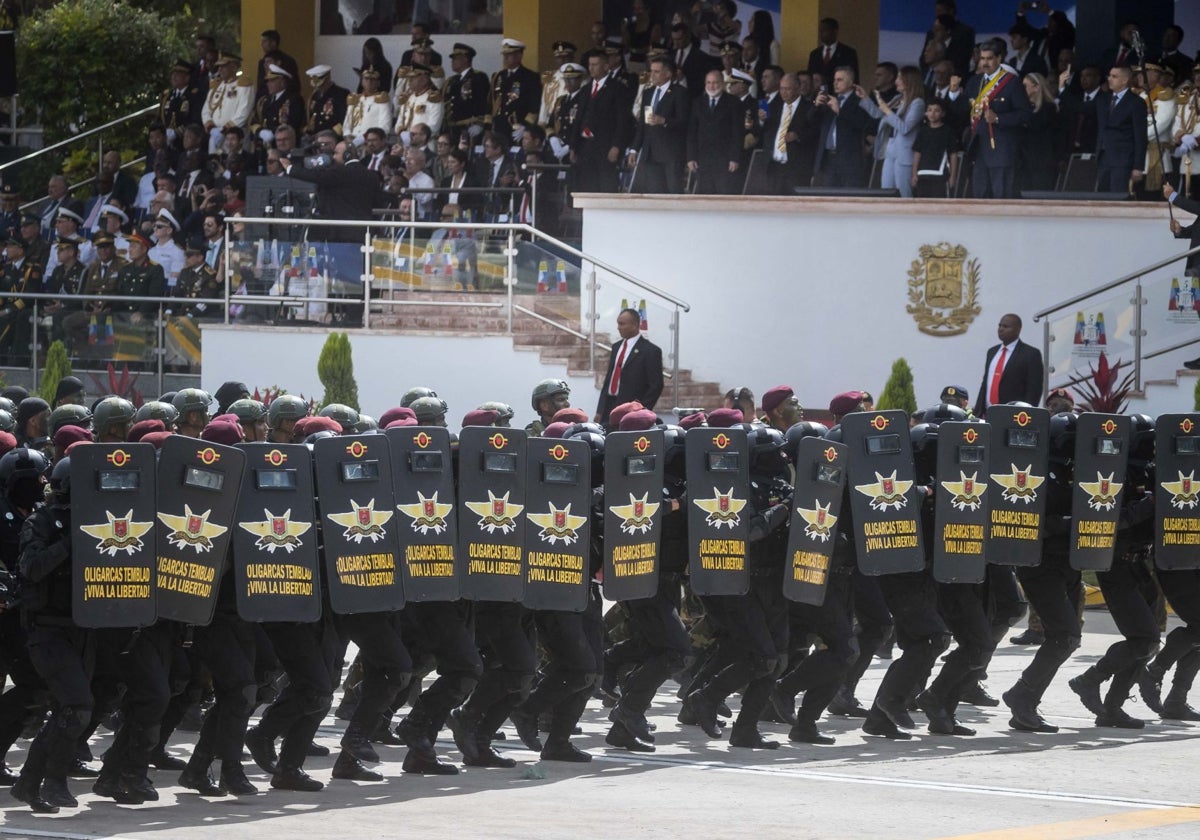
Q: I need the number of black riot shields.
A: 15